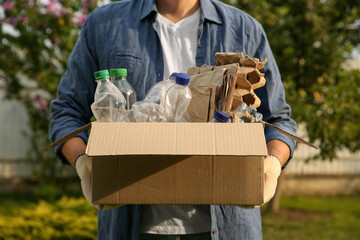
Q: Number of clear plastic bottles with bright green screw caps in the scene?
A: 2